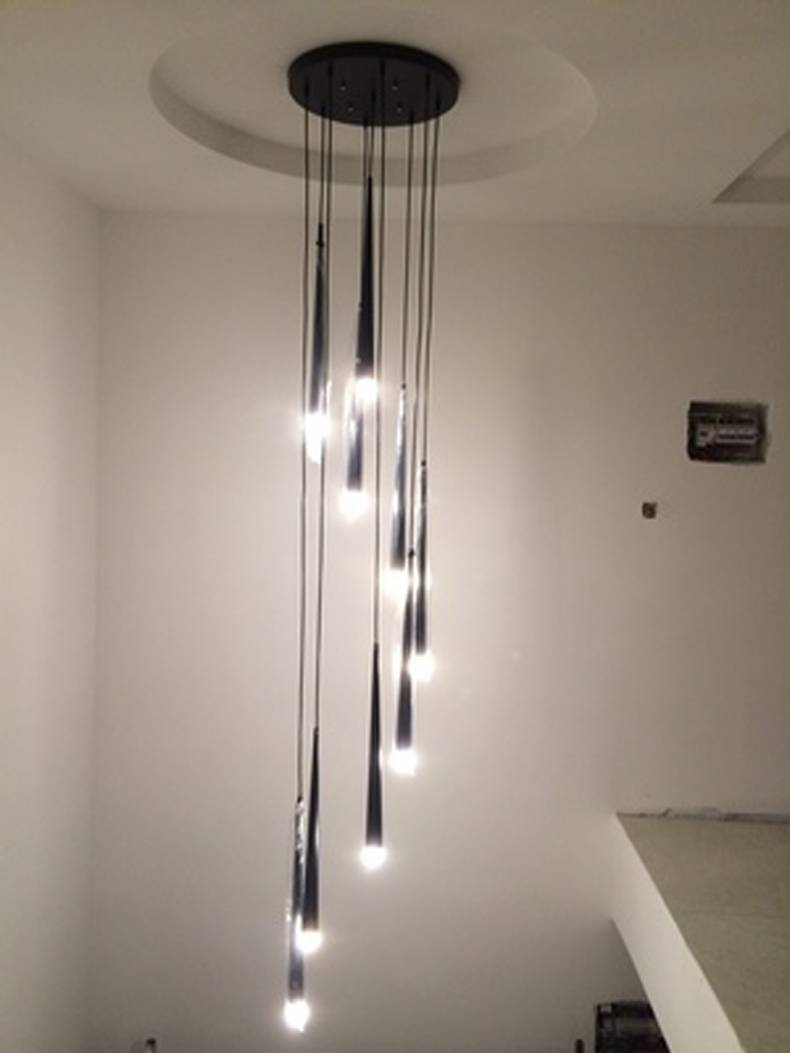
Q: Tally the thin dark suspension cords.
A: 9